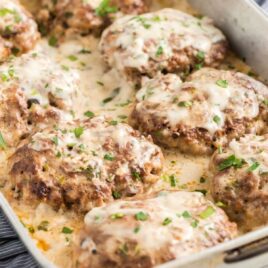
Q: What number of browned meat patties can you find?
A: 8